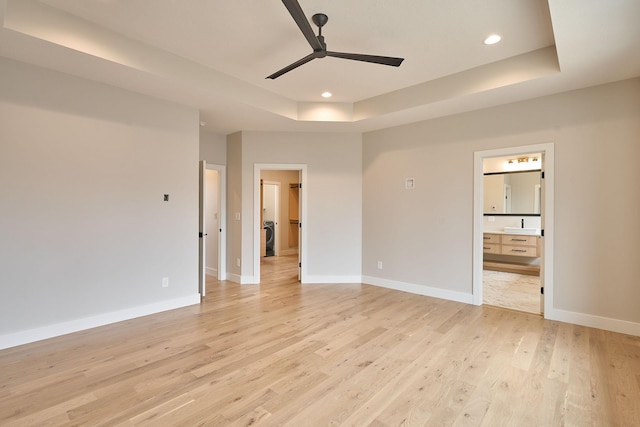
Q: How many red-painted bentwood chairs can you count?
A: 0